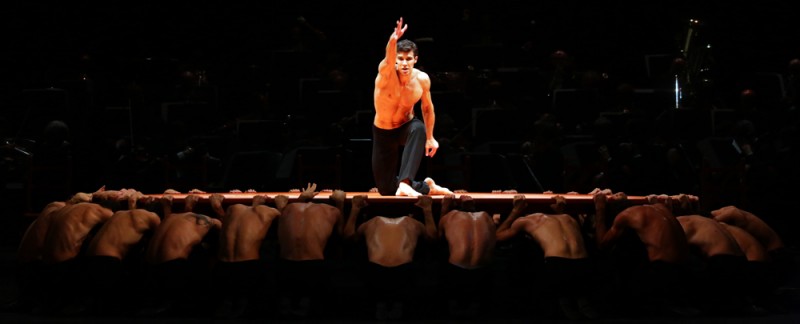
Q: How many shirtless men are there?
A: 14